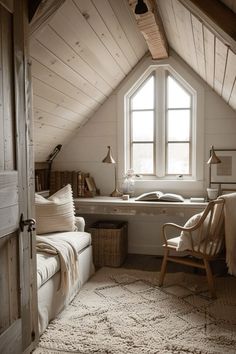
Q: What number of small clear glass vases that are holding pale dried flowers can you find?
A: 1